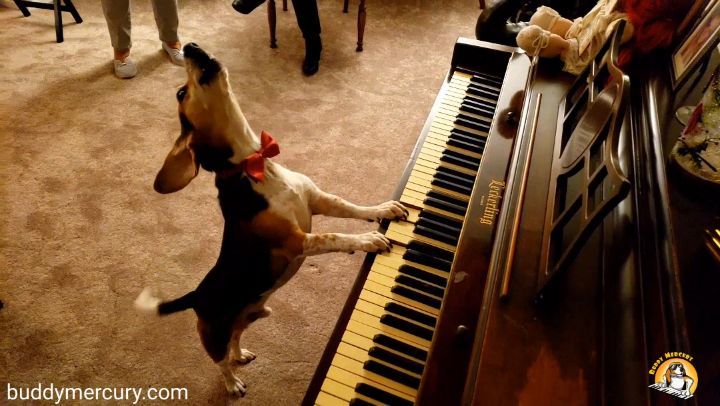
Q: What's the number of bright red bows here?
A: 1